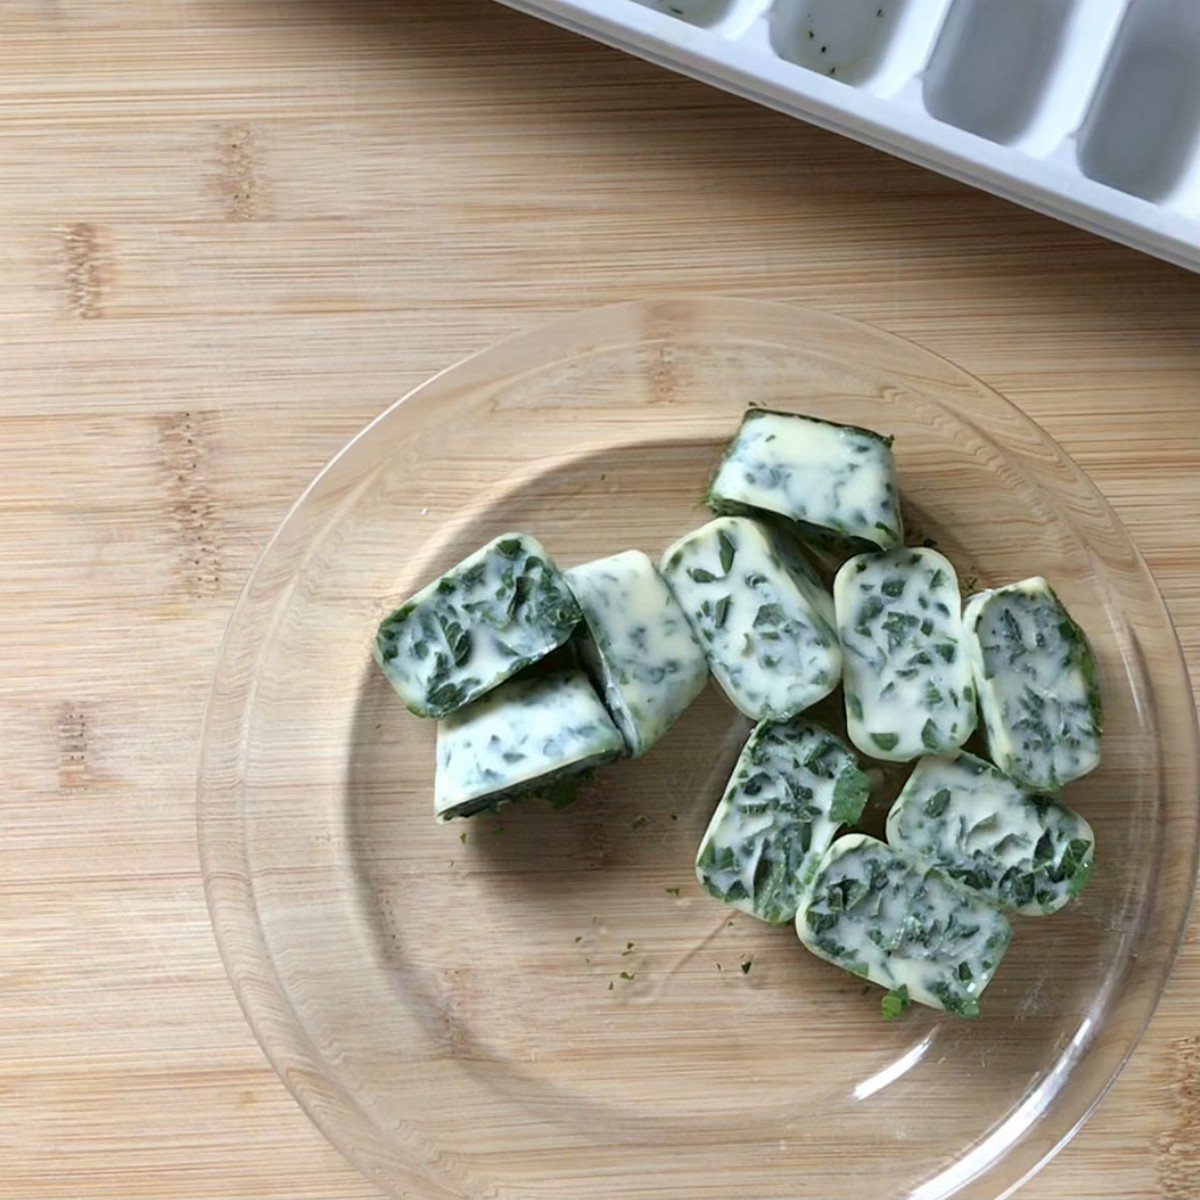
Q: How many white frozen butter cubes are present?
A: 10